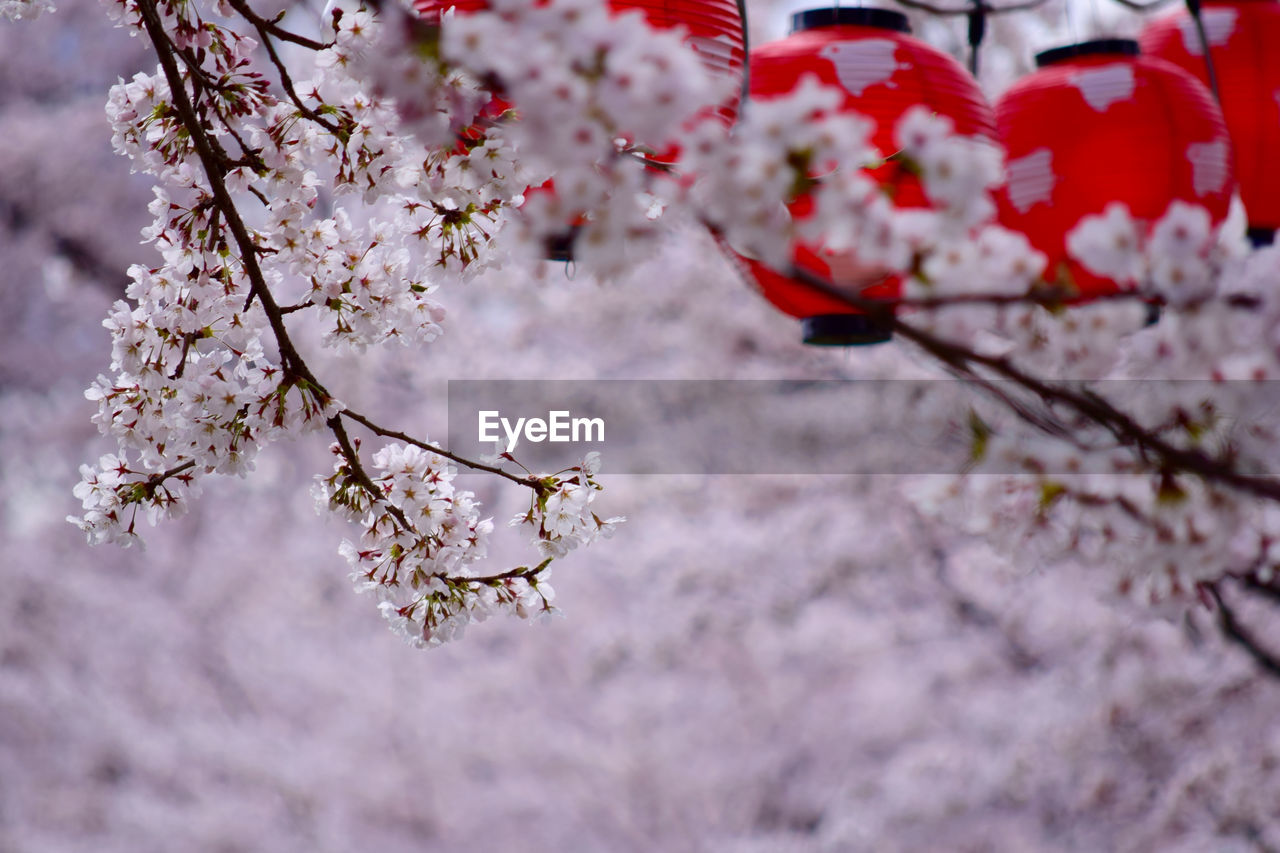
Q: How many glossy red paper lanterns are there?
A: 4